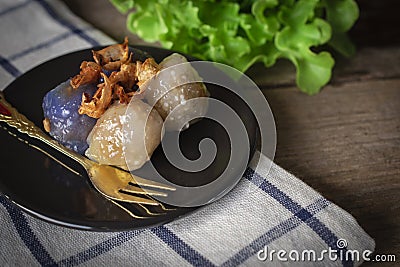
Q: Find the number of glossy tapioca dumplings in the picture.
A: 3